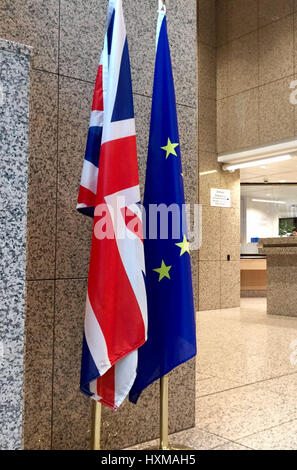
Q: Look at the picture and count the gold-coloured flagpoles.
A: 2